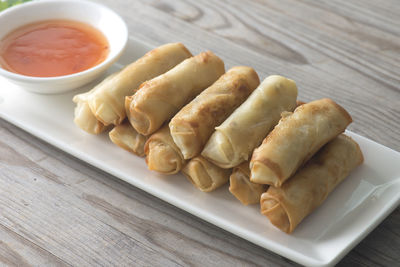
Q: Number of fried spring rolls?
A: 11